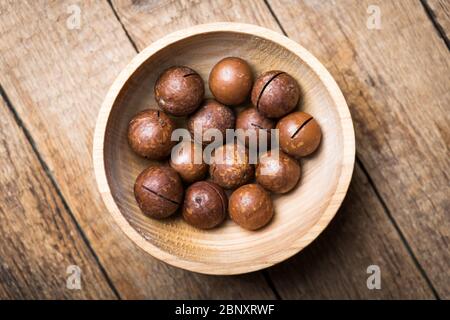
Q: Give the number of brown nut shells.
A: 13